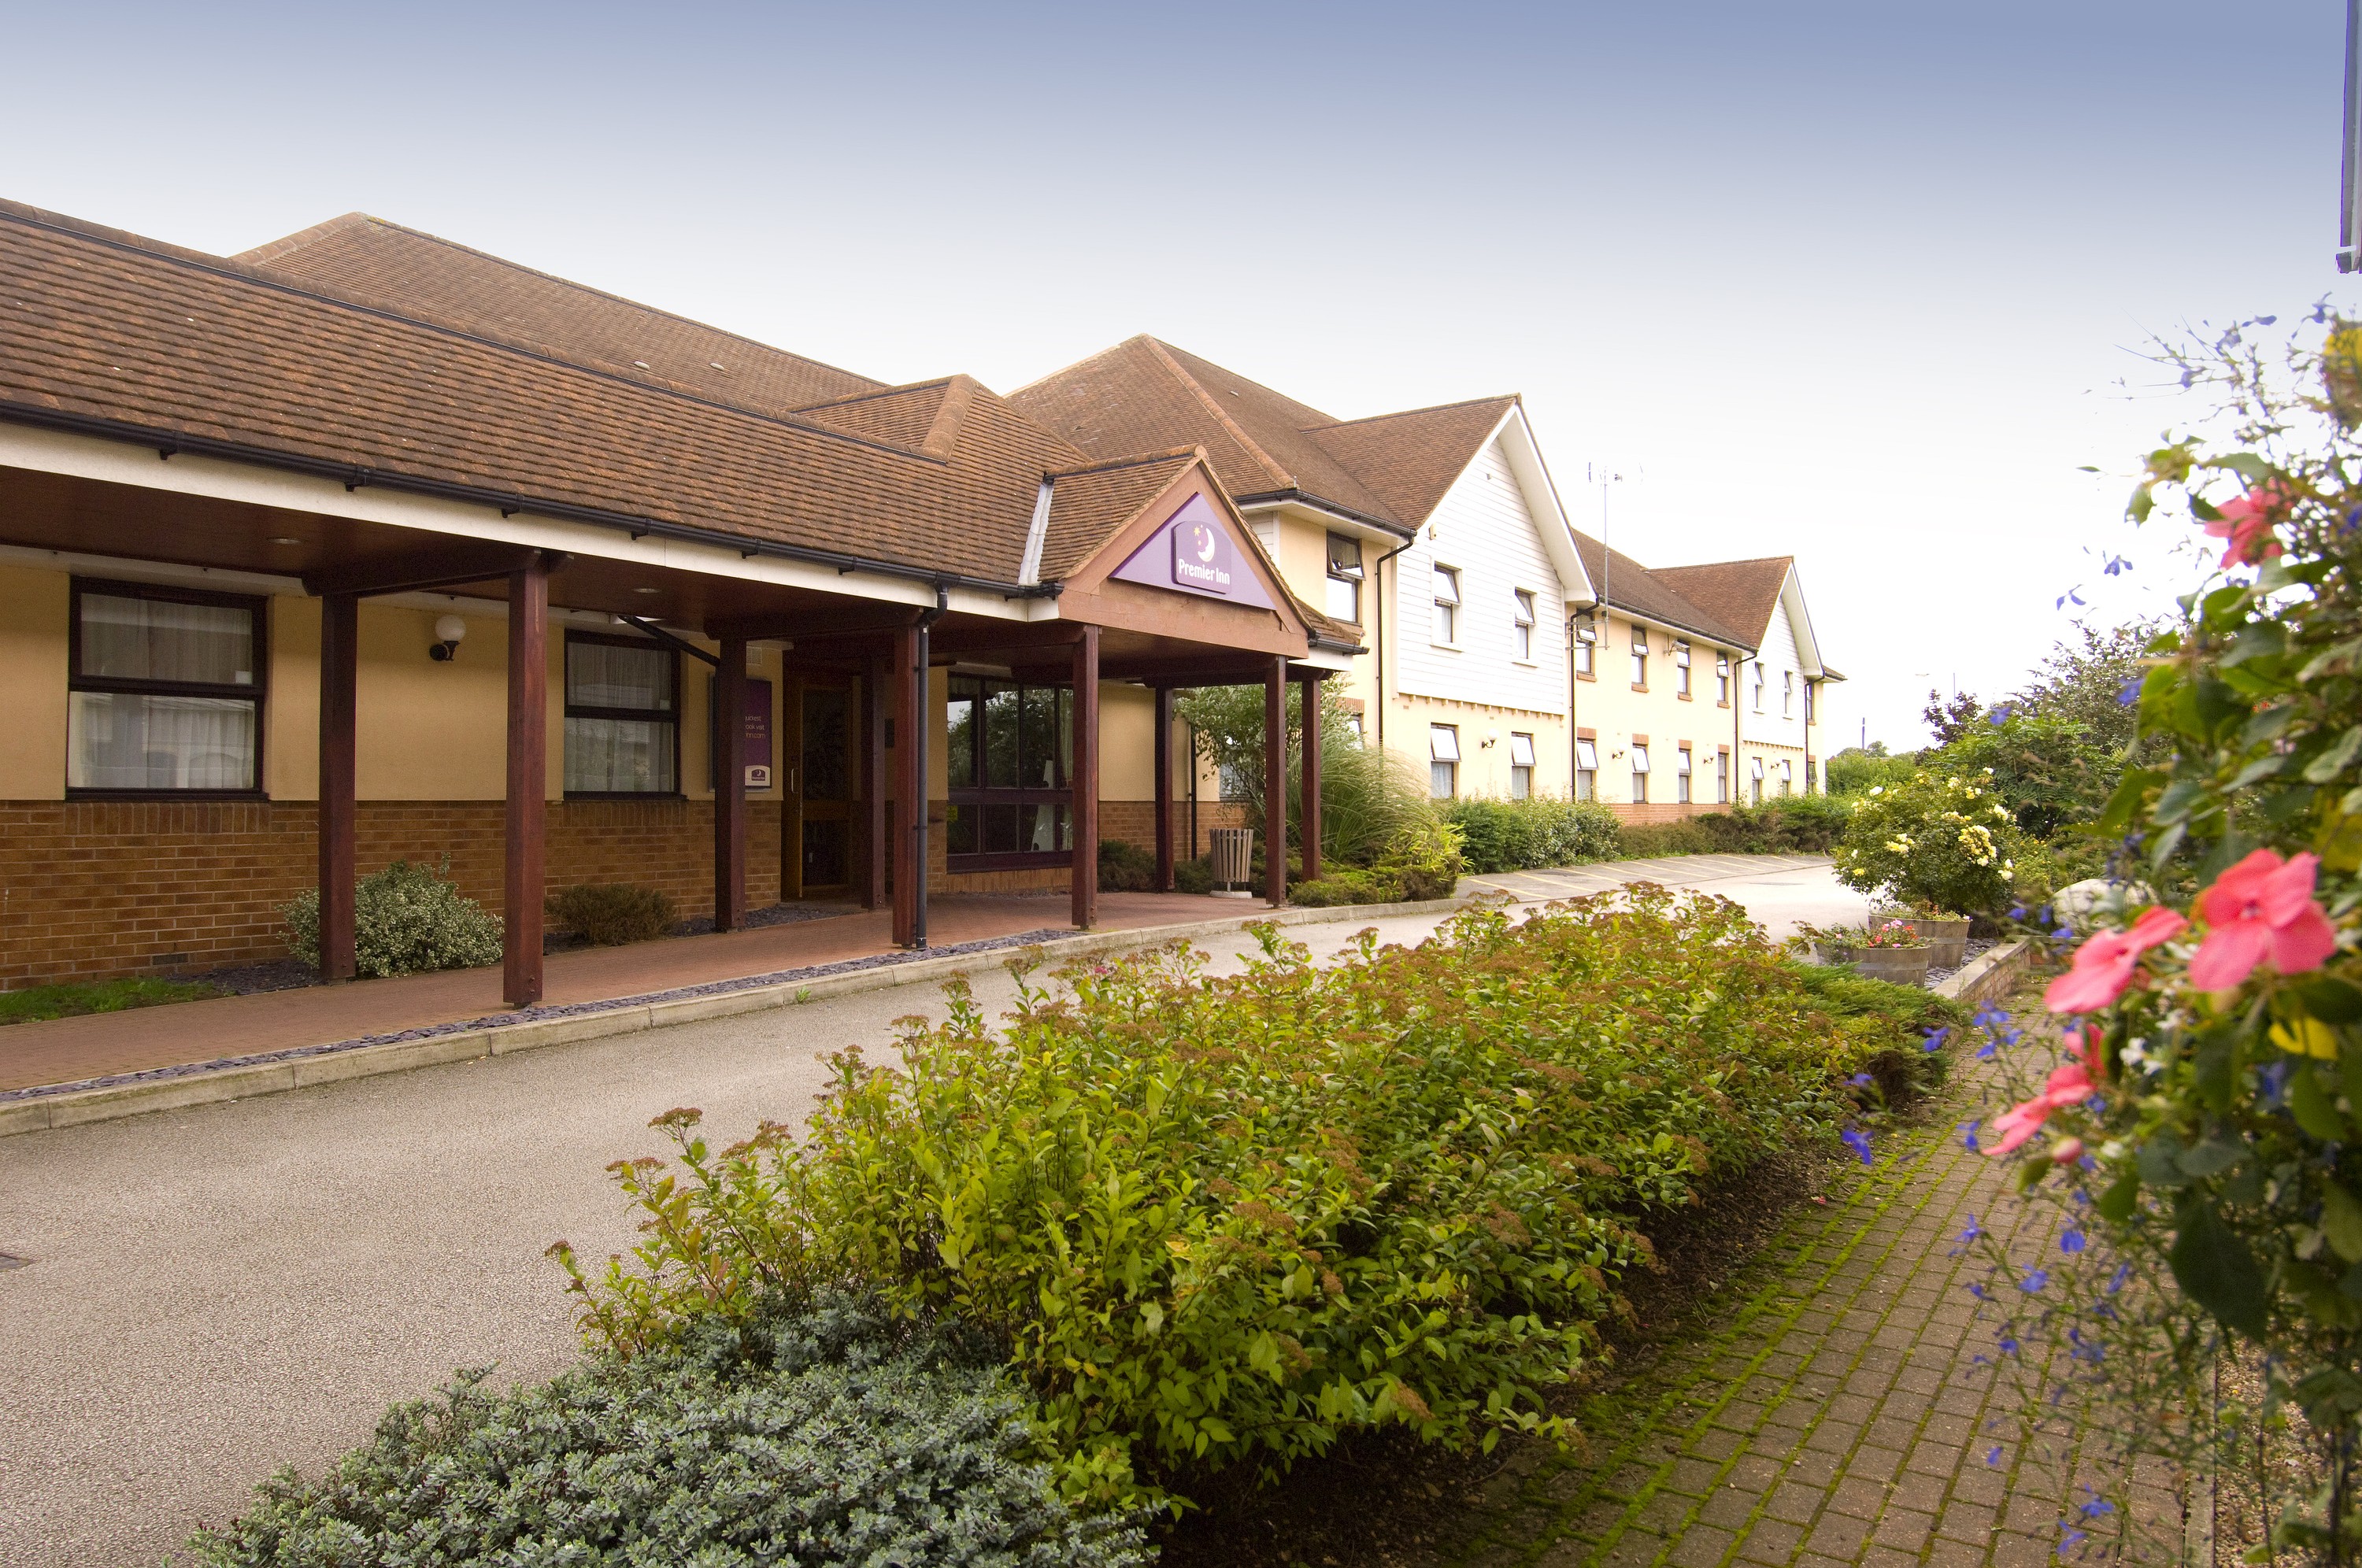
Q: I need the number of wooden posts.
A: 9